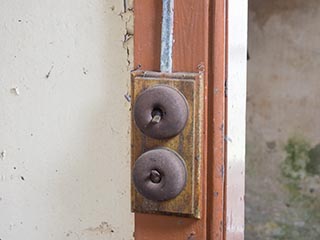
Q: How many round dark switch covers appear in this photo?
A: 2